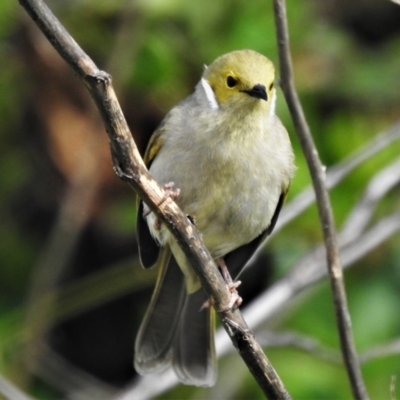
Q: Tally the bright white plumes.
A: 2